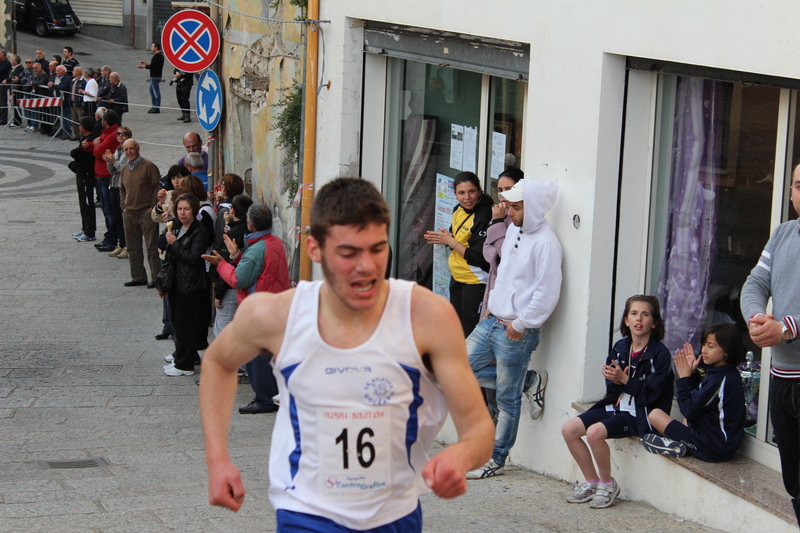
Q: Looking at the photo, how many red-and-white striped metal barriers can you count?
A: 1